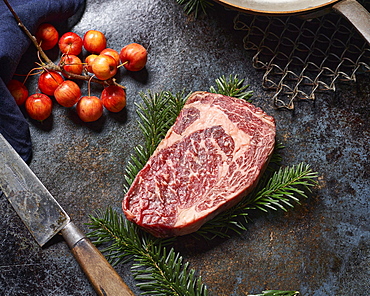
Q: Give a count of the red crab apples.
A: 14